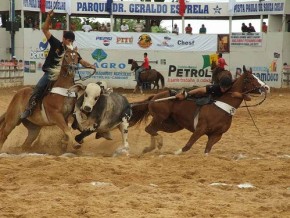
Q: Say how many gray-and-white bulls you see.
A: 1